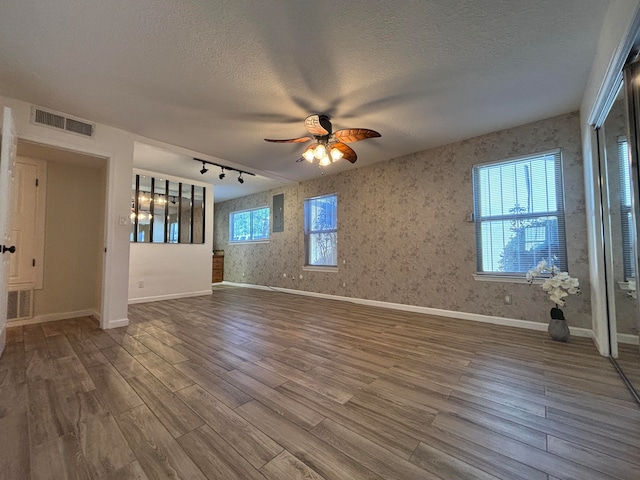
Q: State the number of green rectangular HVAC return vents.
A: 0